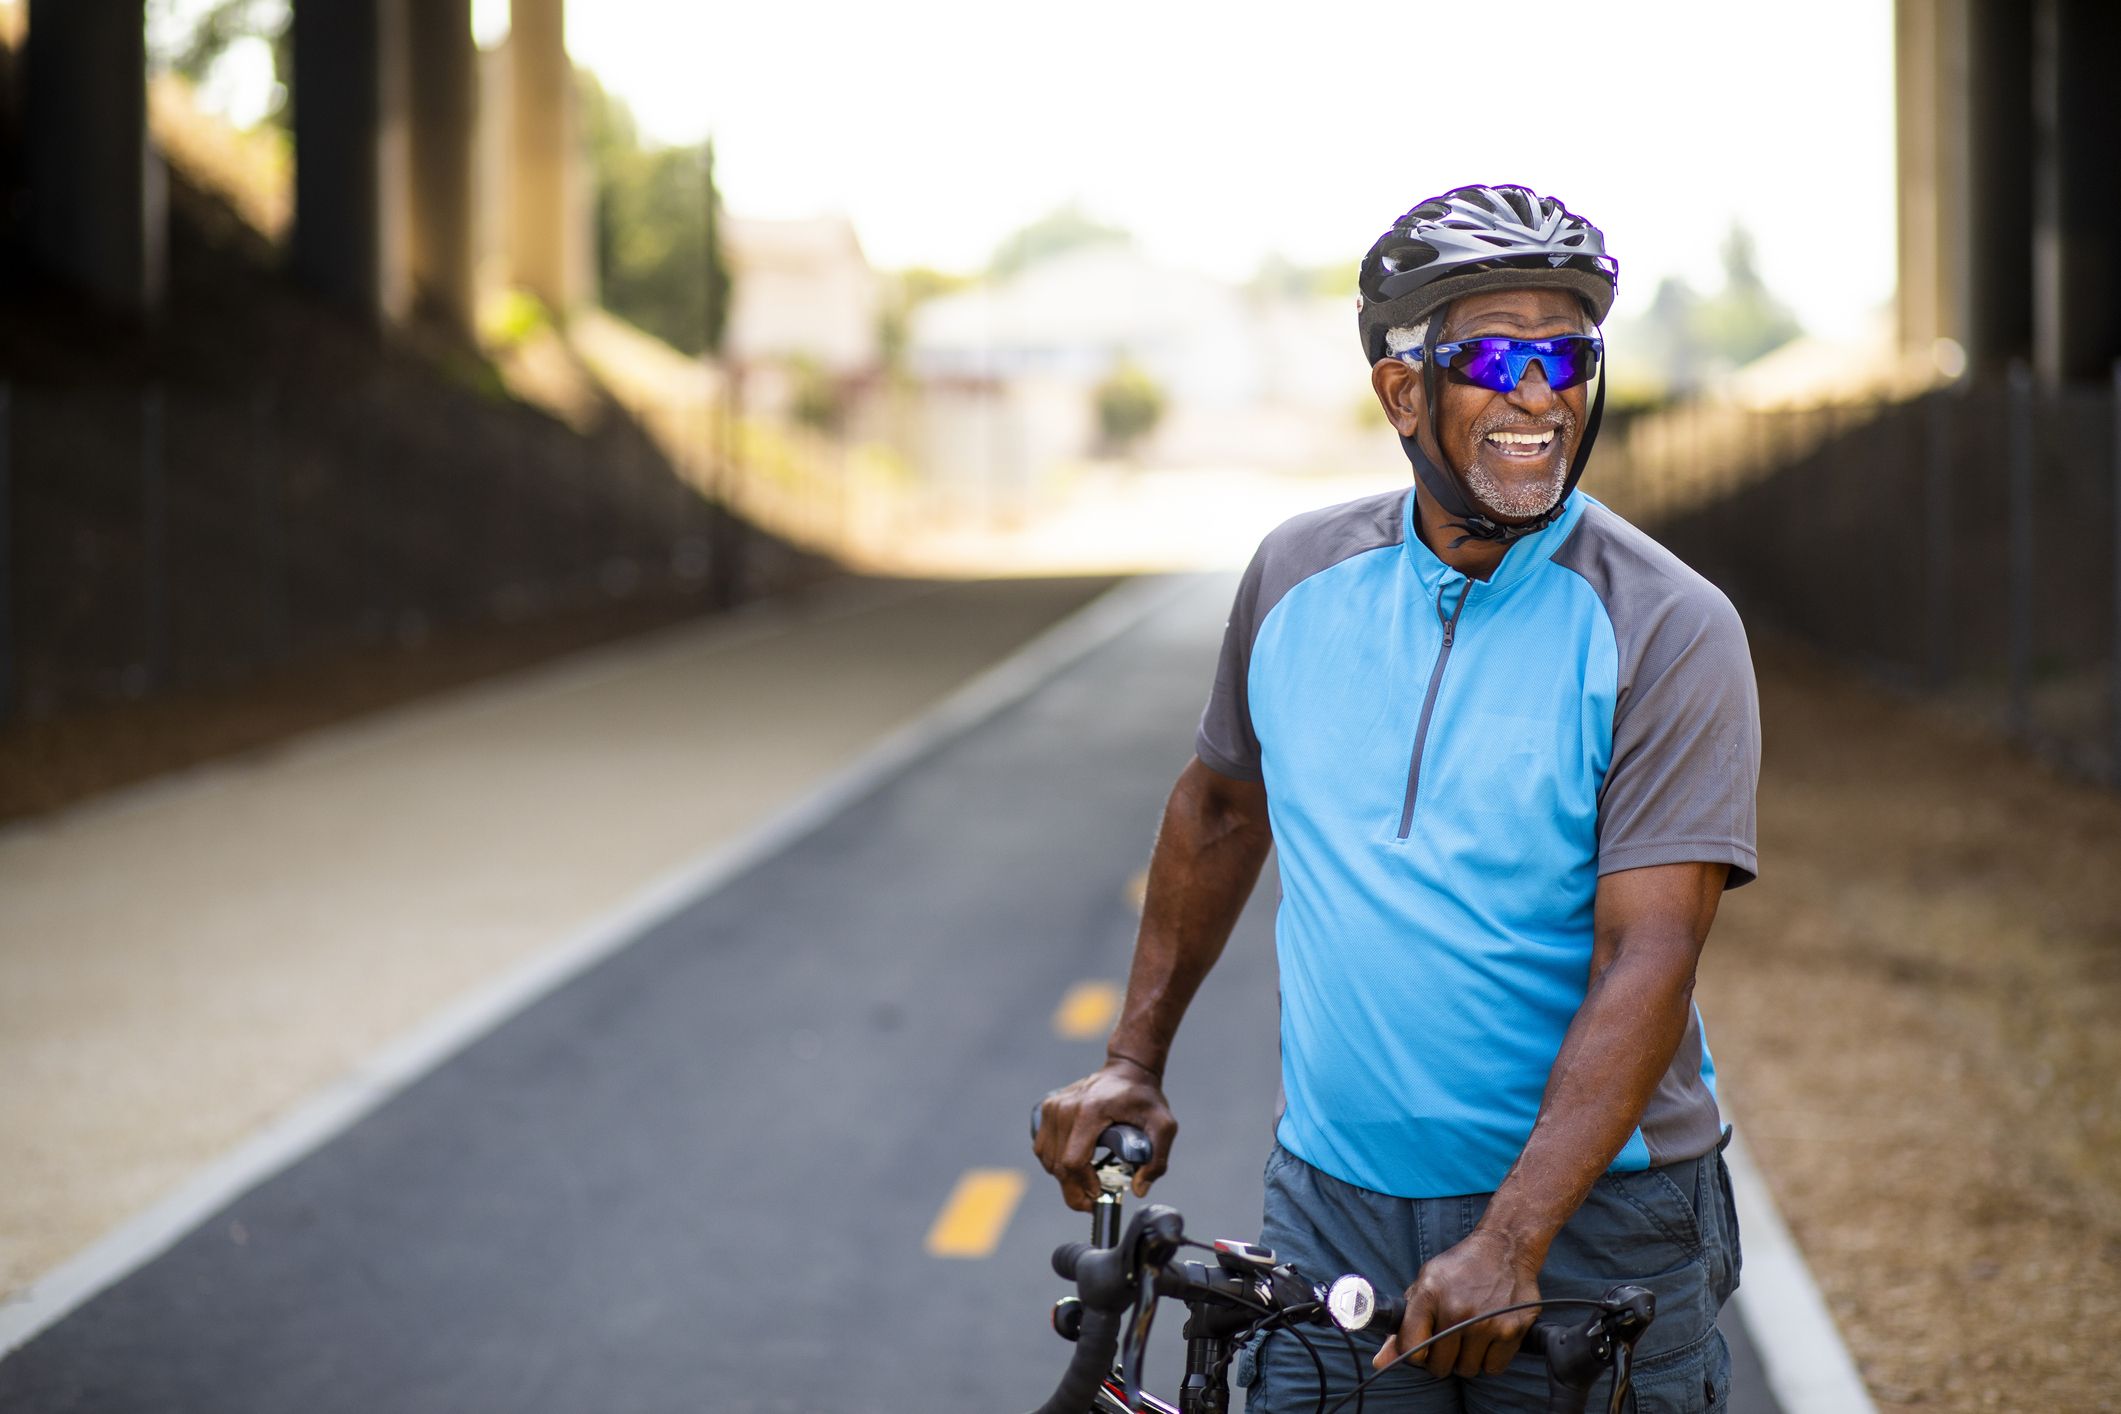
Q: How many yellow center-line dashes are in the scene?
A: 3